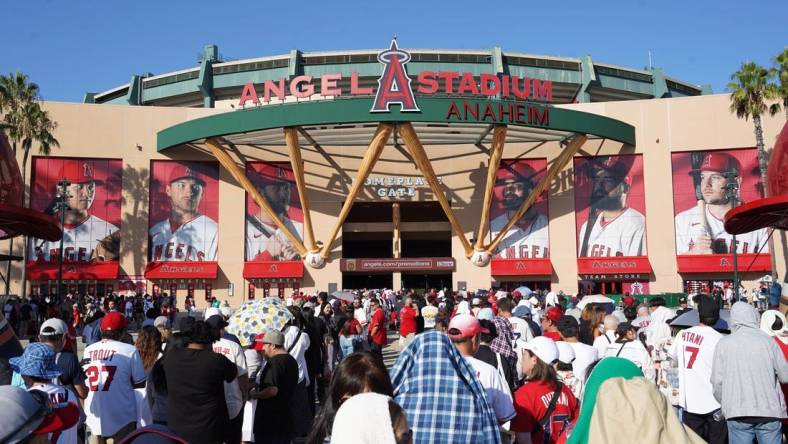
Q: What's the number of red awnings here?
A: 6